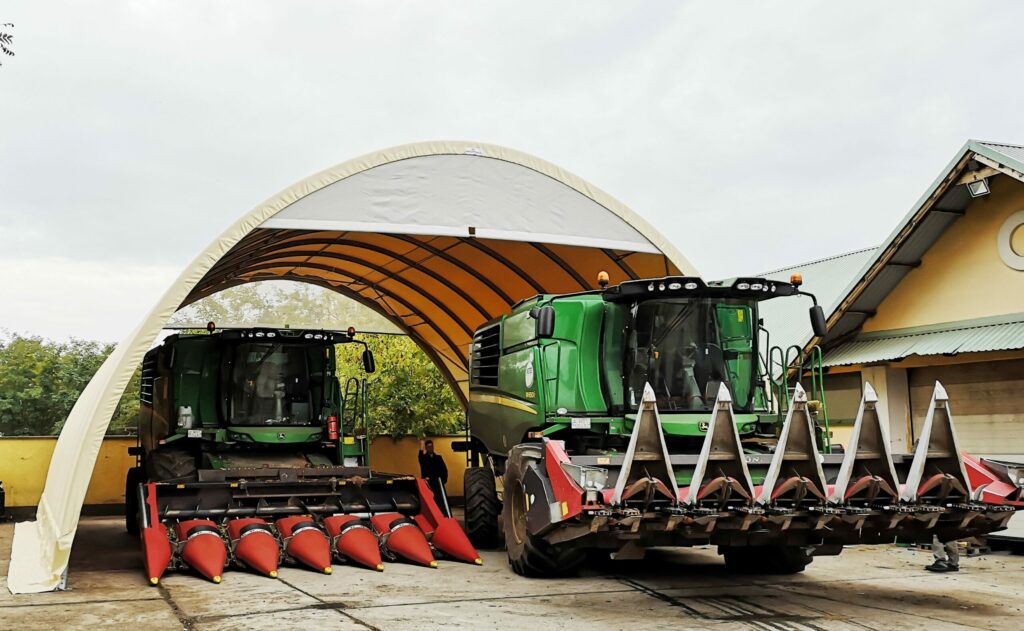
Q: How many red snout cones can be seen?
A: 7